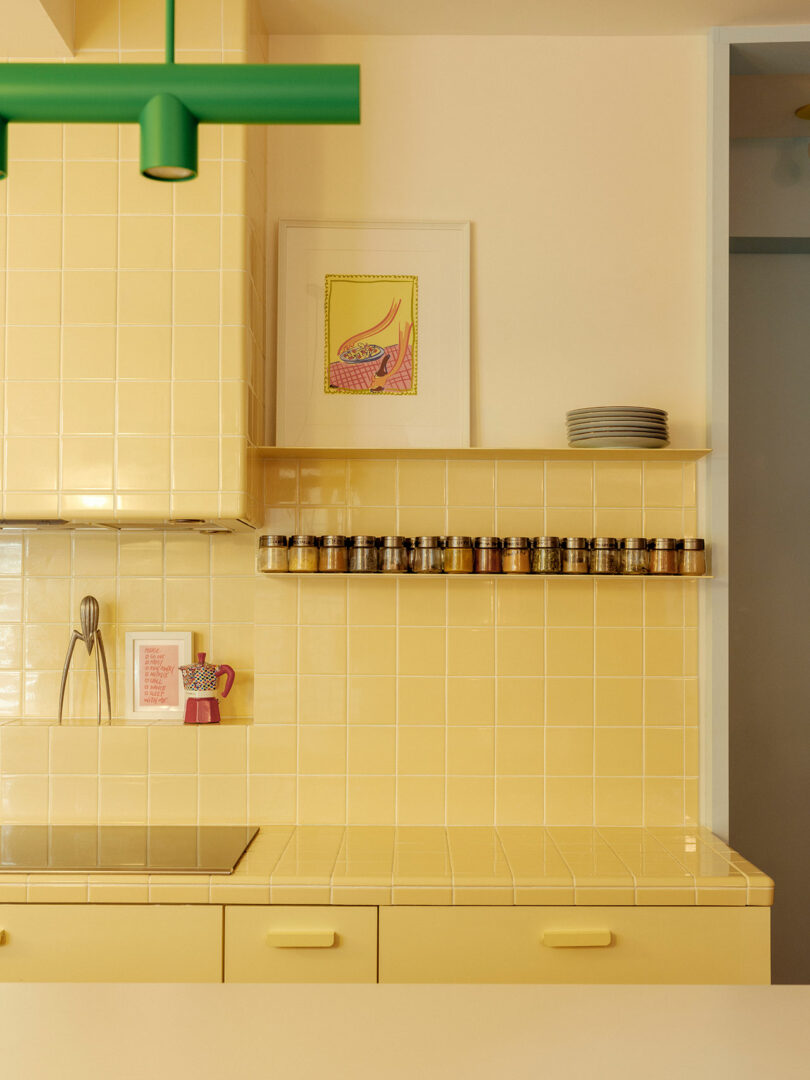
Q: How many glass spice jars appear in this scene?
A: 15